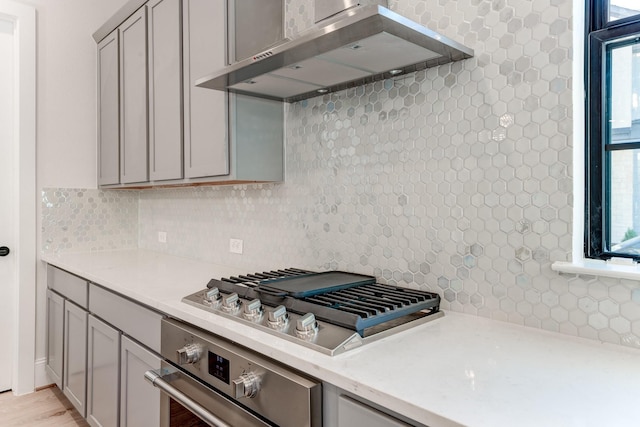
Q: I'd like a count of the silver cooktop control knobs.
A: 5